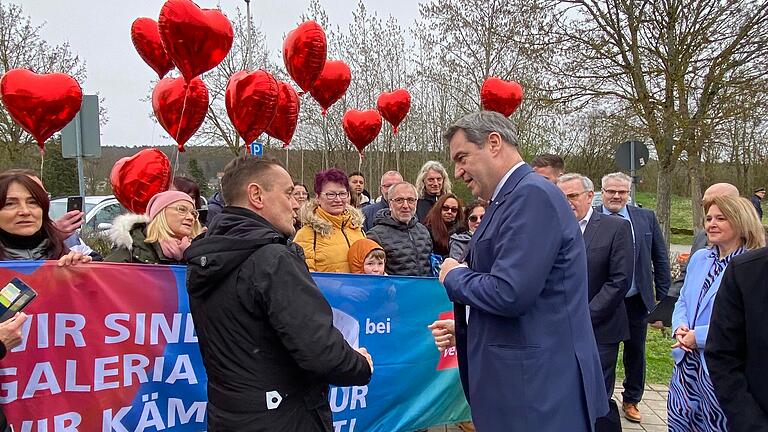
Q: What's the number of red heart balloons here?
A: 12